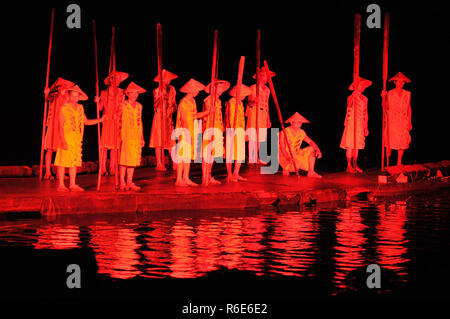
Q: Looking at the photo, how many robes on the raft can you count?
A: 12